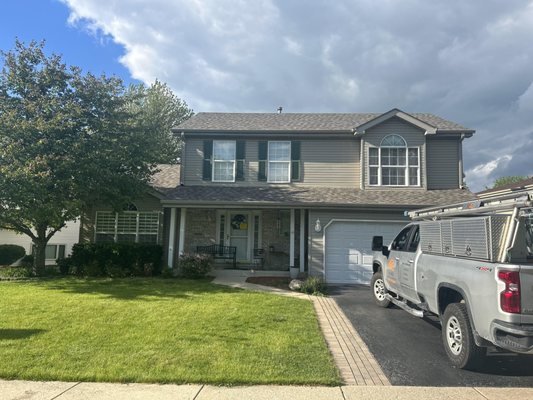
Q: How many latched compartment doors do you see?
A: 3